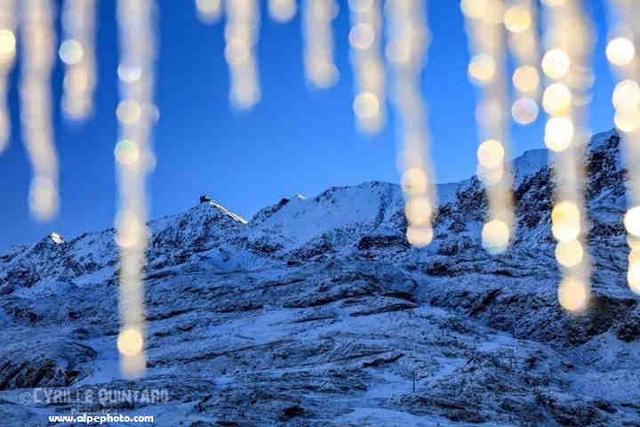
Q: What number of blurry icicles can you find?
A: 14